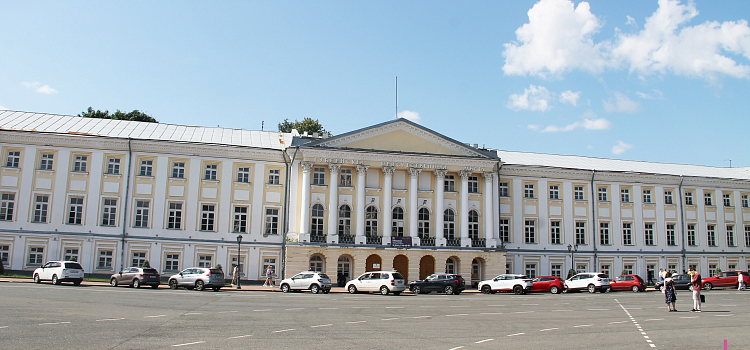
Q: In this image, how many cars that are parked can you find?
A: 12